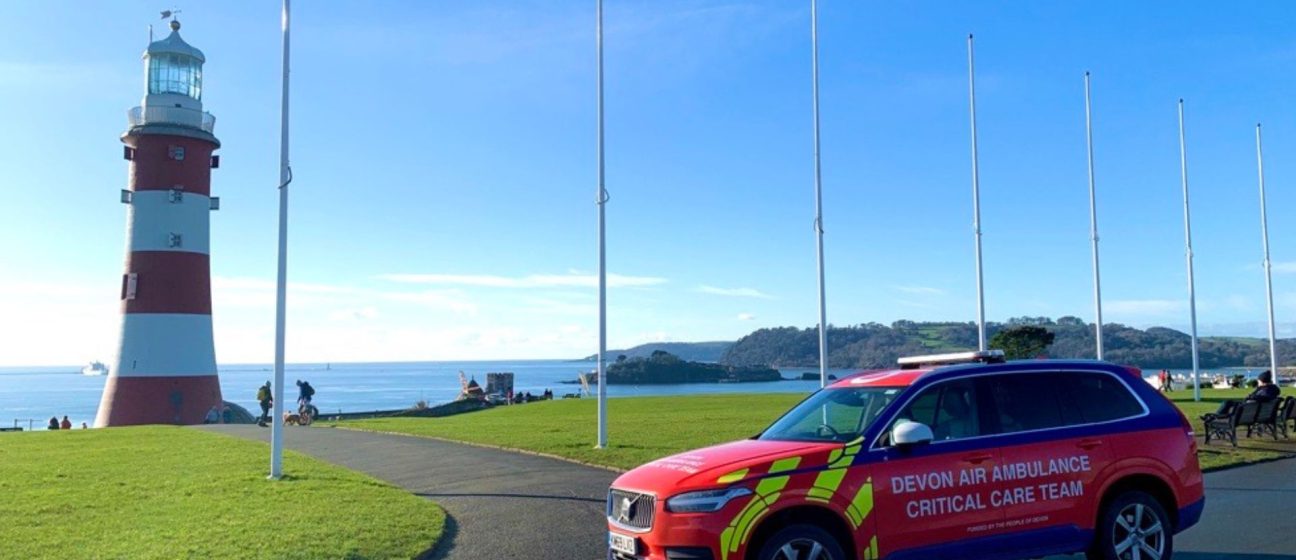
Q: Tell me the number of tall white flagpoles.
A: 7